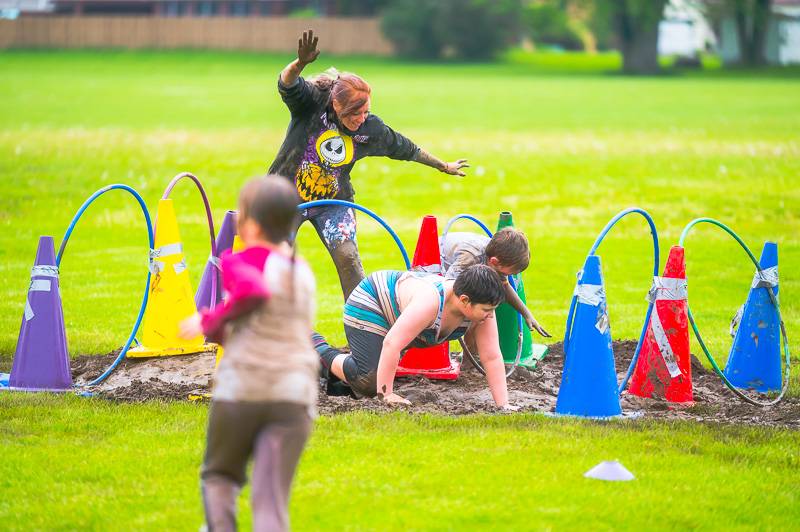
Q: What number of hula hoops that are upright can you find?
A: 6